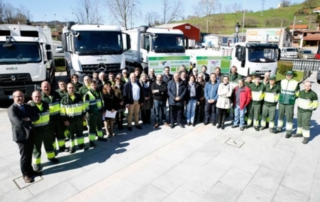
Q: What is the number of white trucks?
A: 4